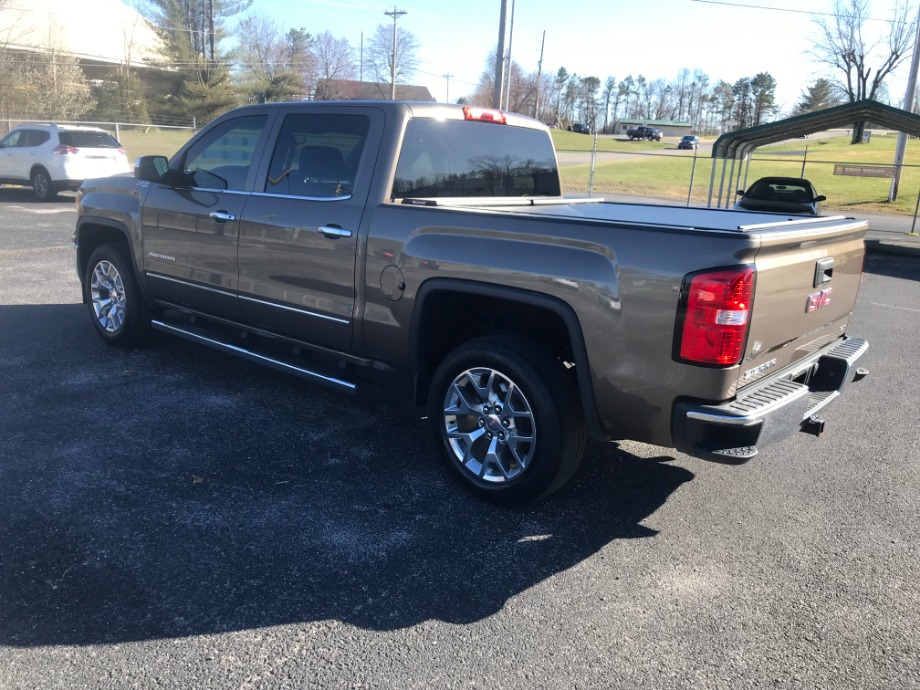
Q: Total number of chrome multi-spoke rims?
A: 2